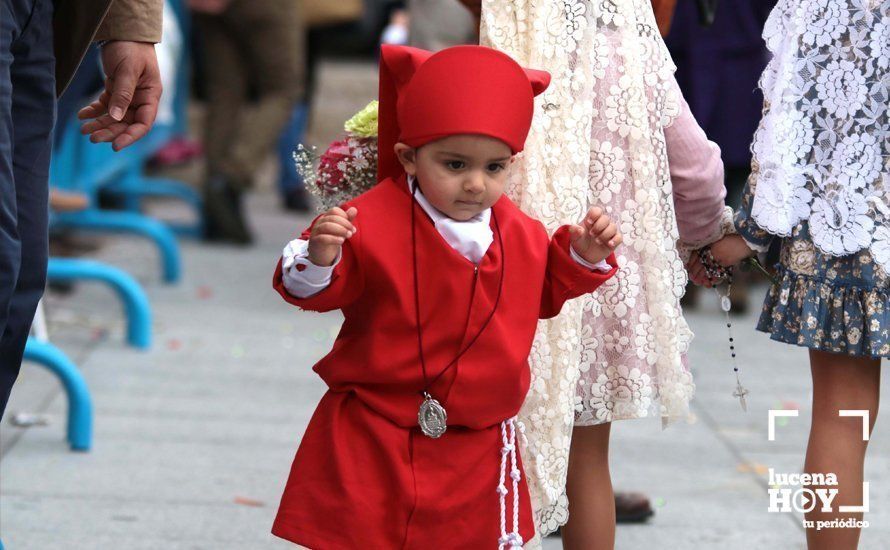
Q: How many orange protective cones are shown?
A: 0